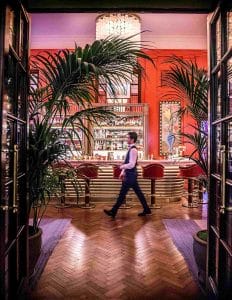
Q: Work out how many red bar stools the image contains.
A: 5